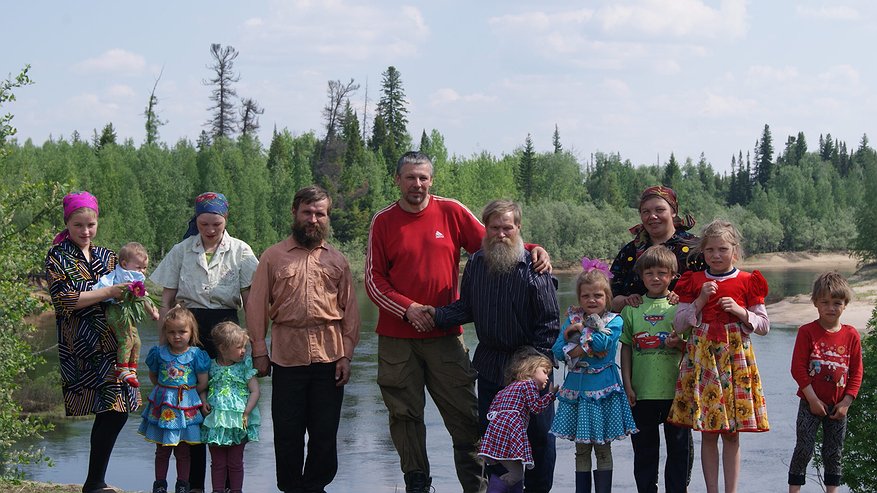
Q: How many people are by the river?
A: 14